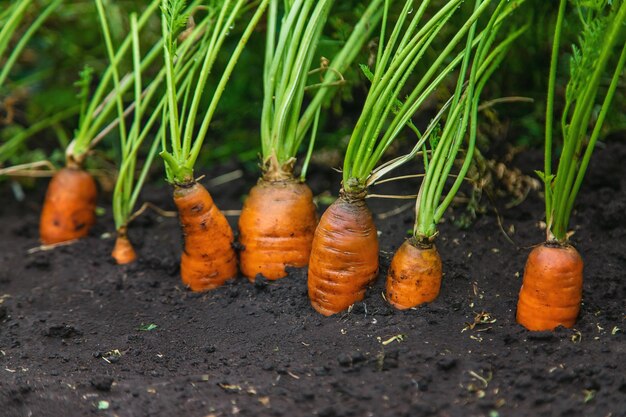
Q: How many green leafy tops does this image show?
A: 7